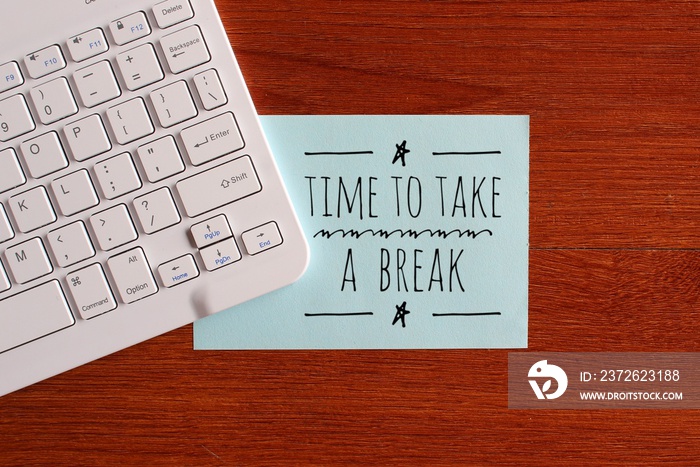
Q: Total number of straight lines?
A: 4